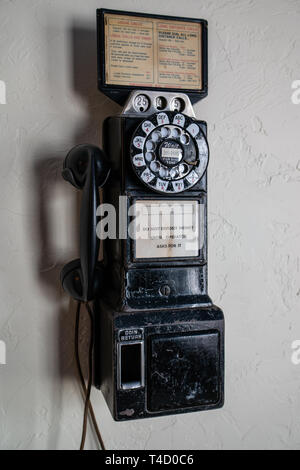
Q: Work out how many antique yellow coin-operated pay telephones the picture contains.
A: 0